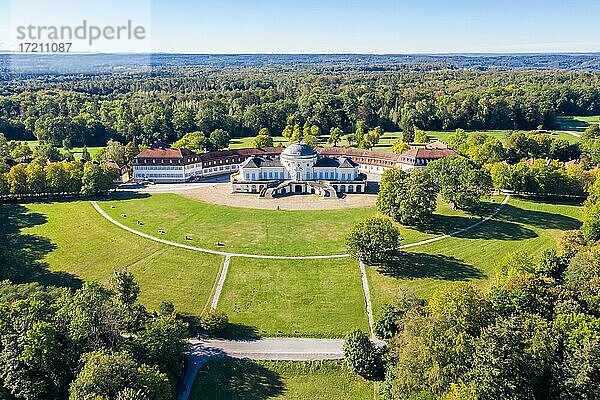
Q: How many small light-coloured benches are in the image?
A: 6